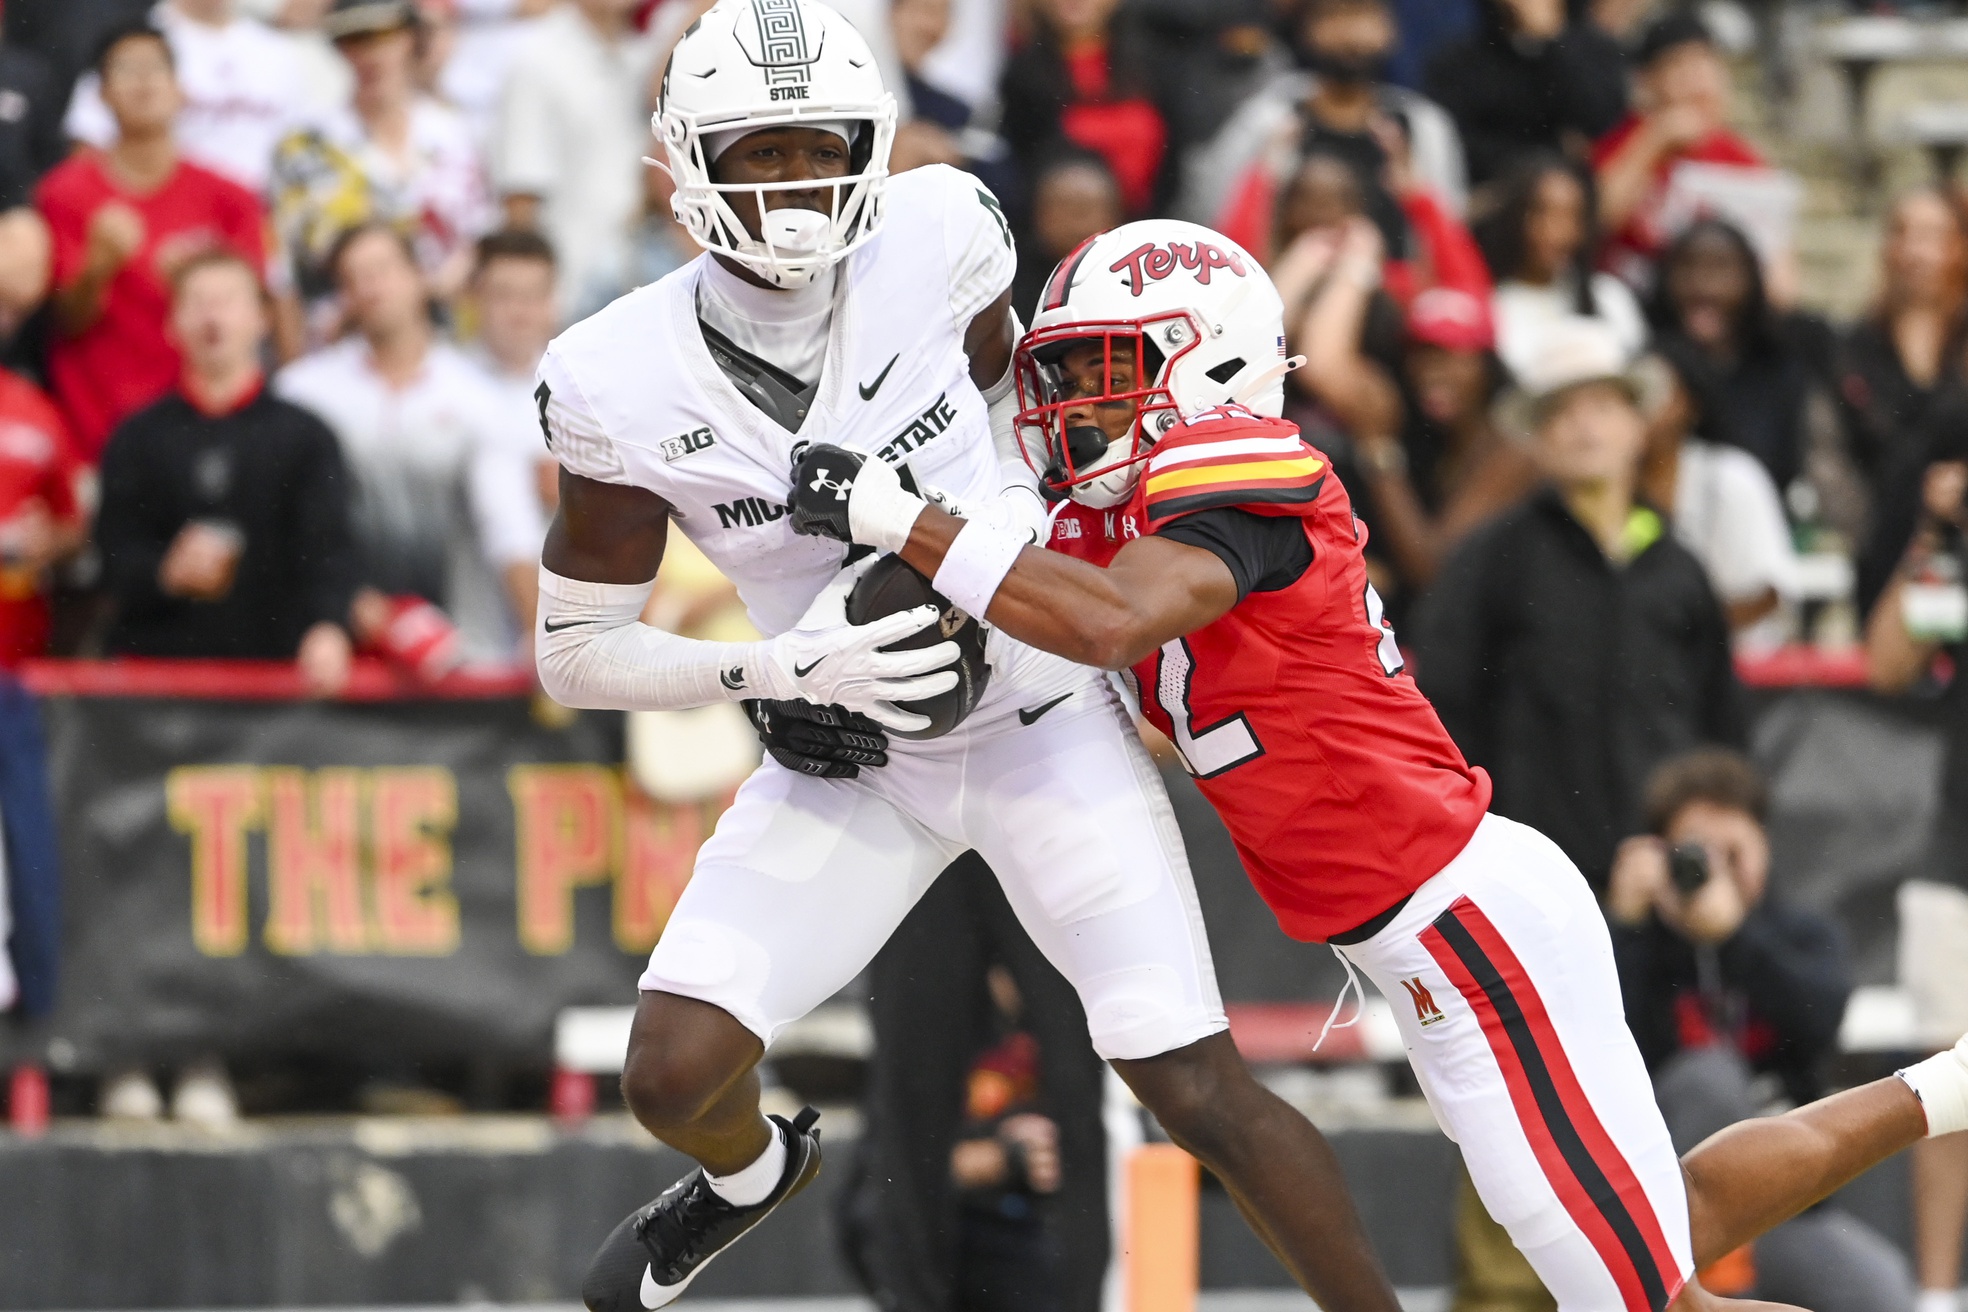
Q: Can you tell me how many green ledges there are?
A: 0